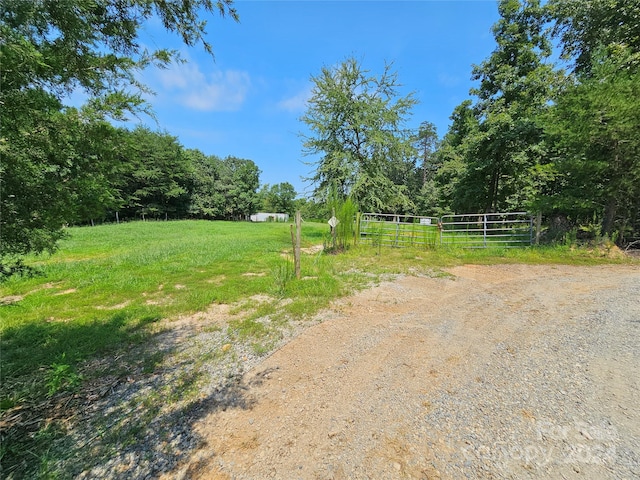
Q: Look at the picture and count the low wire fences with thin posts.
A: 1